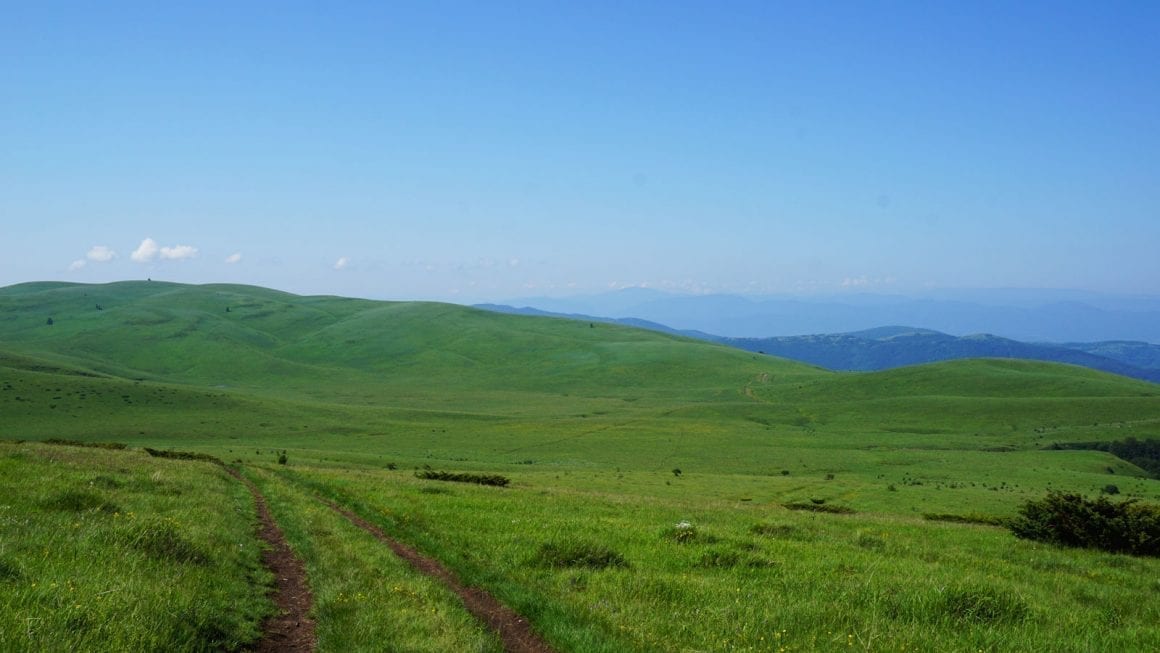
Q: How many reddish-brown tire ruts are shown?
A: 2